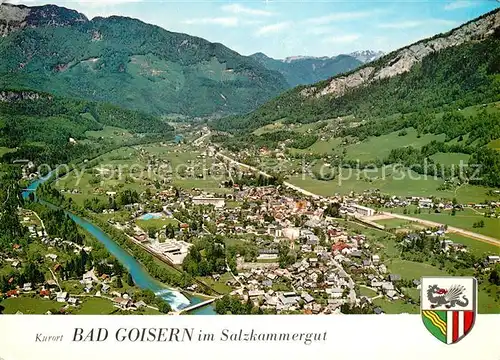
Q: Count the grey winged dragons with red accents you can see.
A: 1